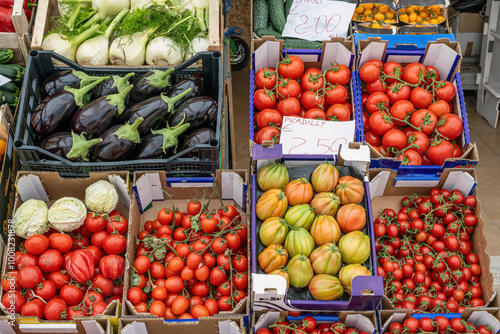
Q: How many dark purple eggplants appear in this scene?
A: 12